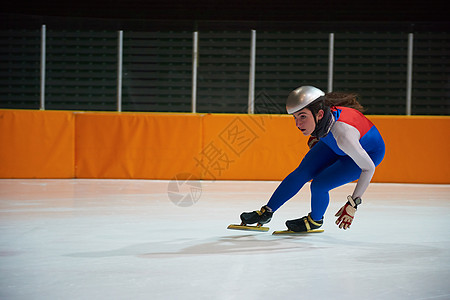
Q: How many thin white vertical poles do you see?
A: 6